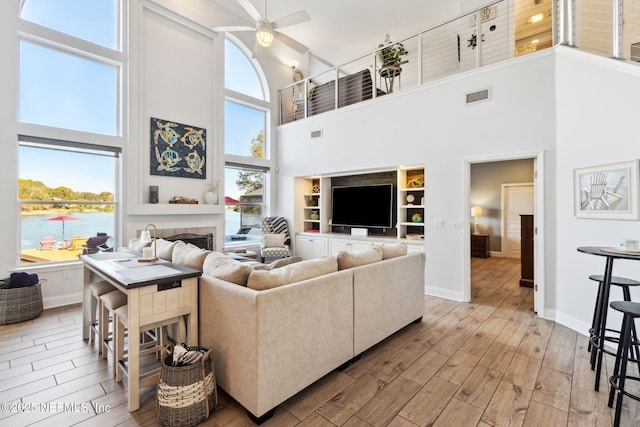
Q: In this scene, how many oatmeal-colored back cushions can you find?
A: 7